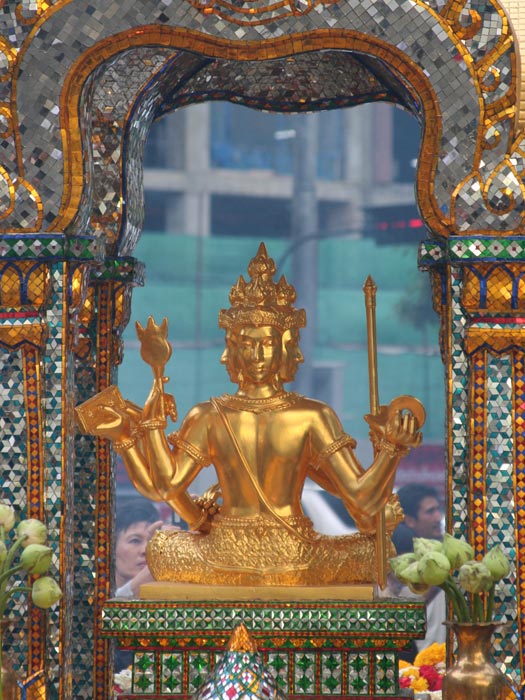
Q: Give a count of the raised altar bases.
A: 1